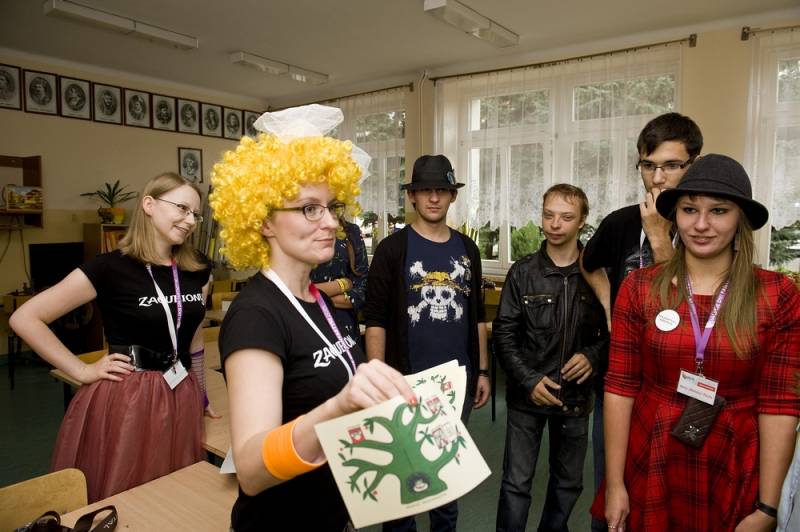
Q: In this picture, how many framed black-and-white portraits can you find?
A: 11